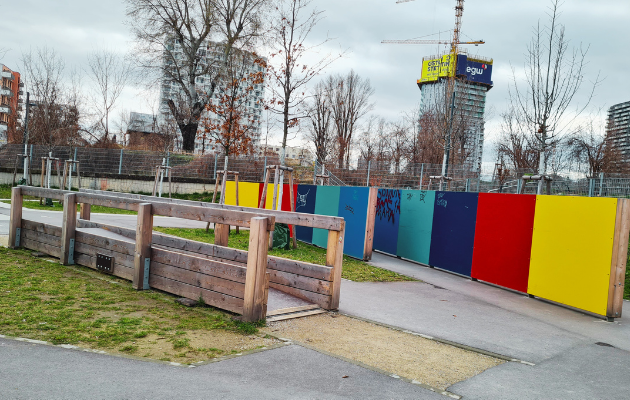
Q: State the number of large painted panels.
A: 12